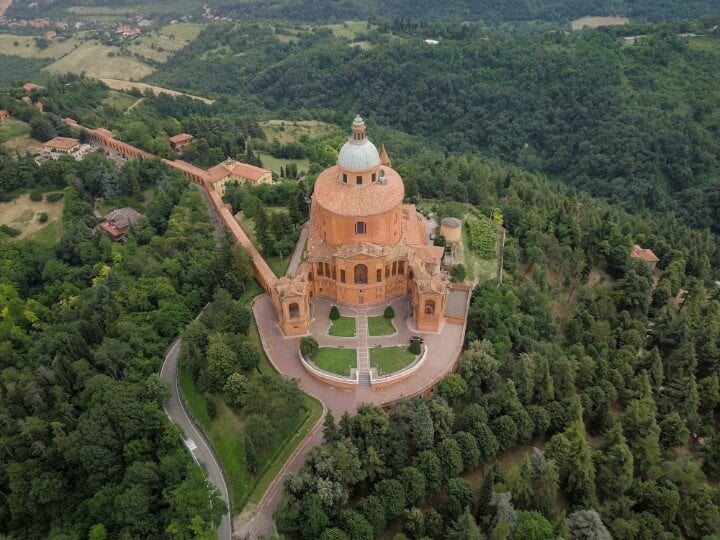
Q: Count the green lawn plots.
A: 4